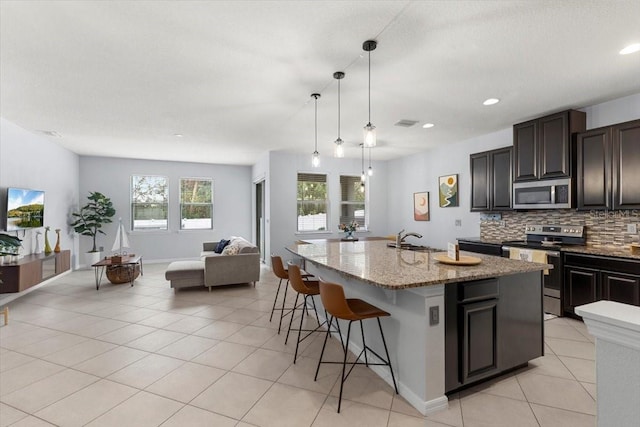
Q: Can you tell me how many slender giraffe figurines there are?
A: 3